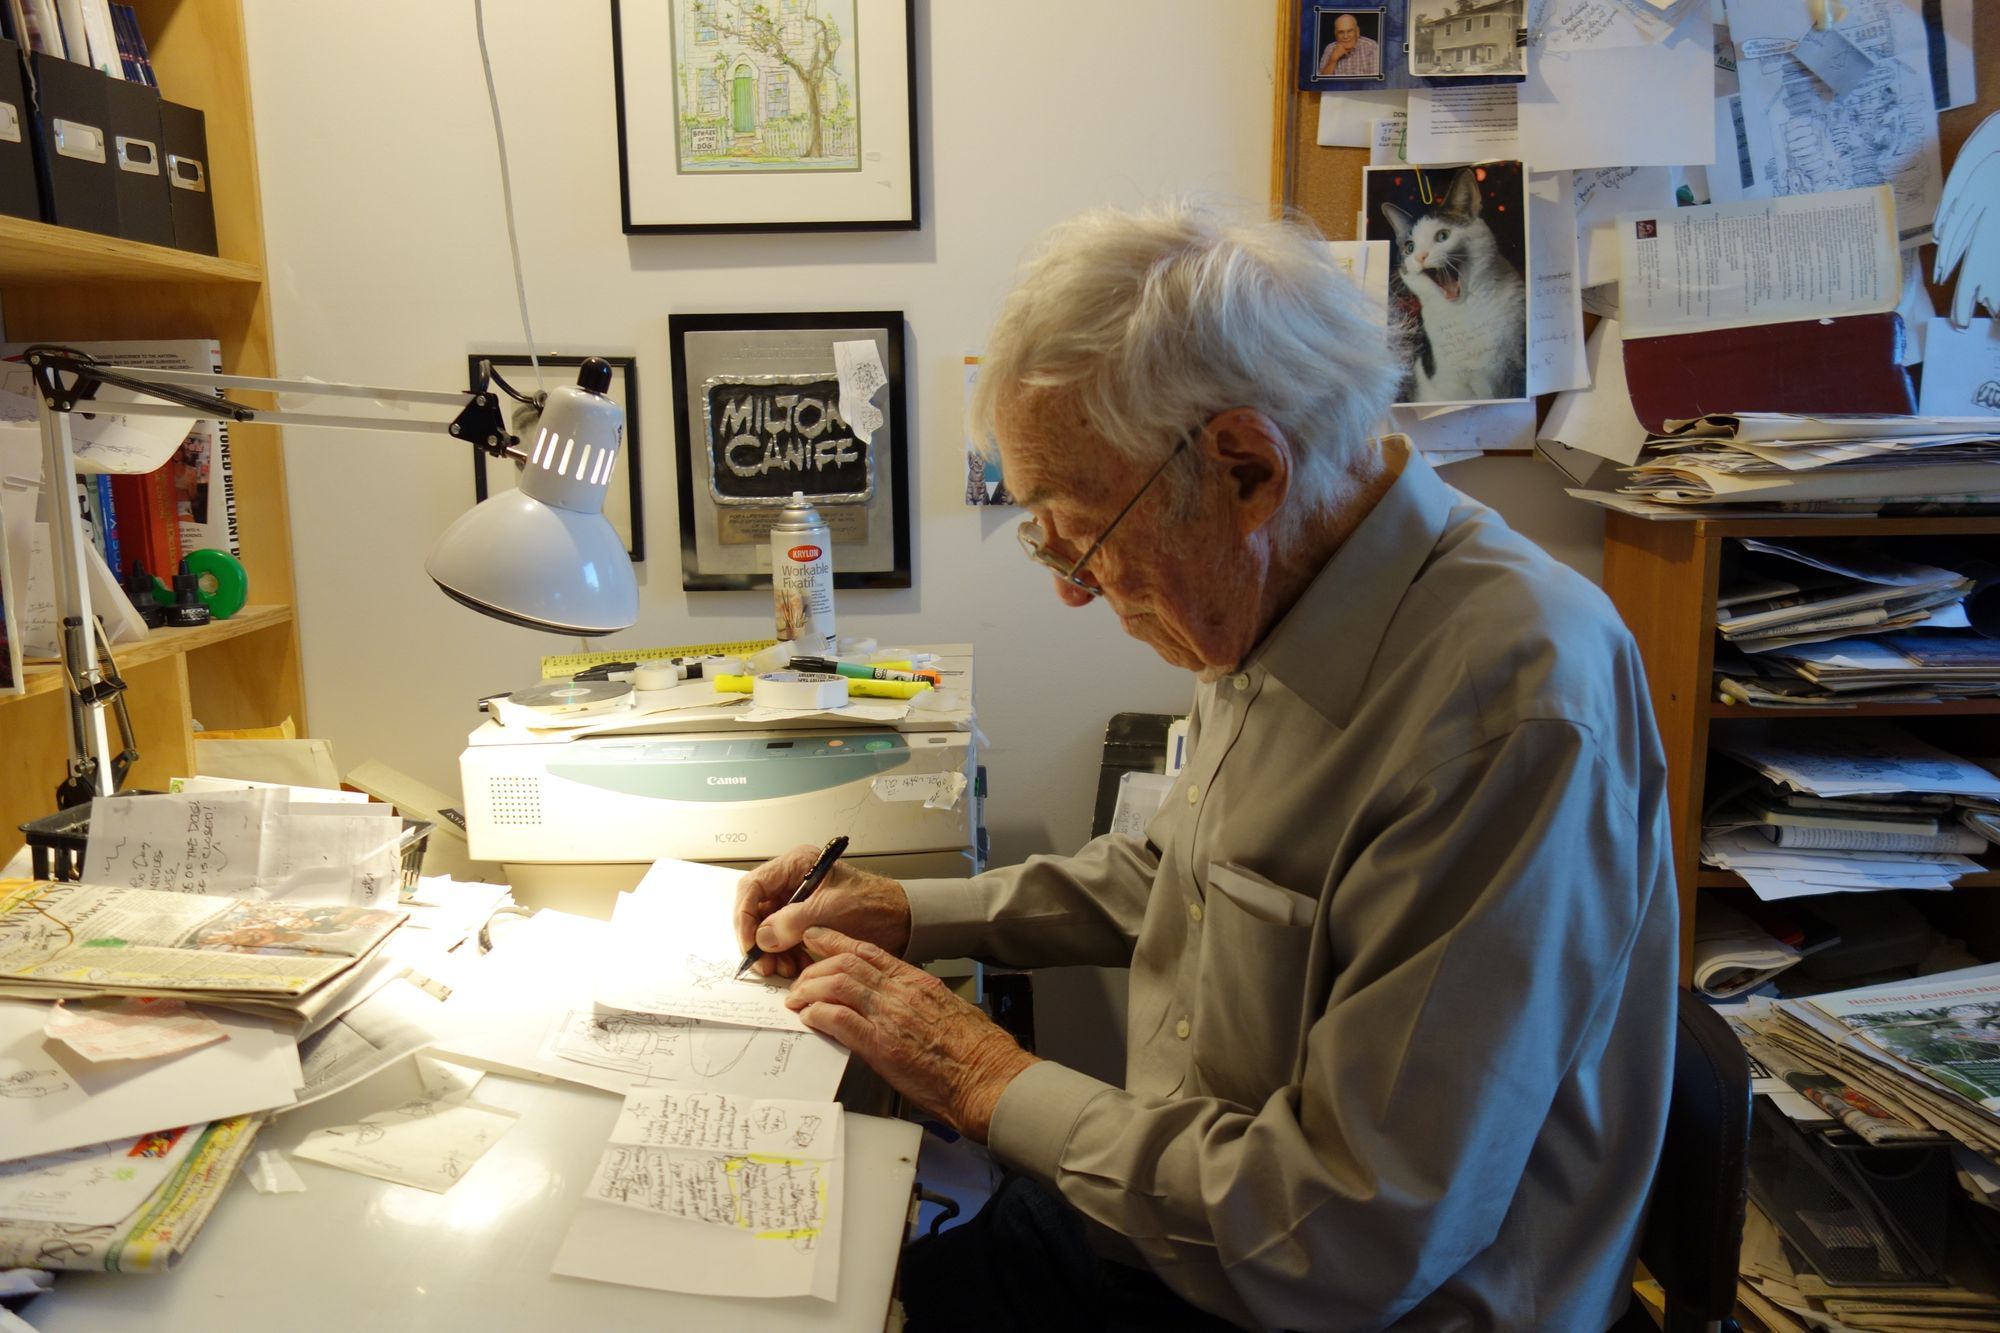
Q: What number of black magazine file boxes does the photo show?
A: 4